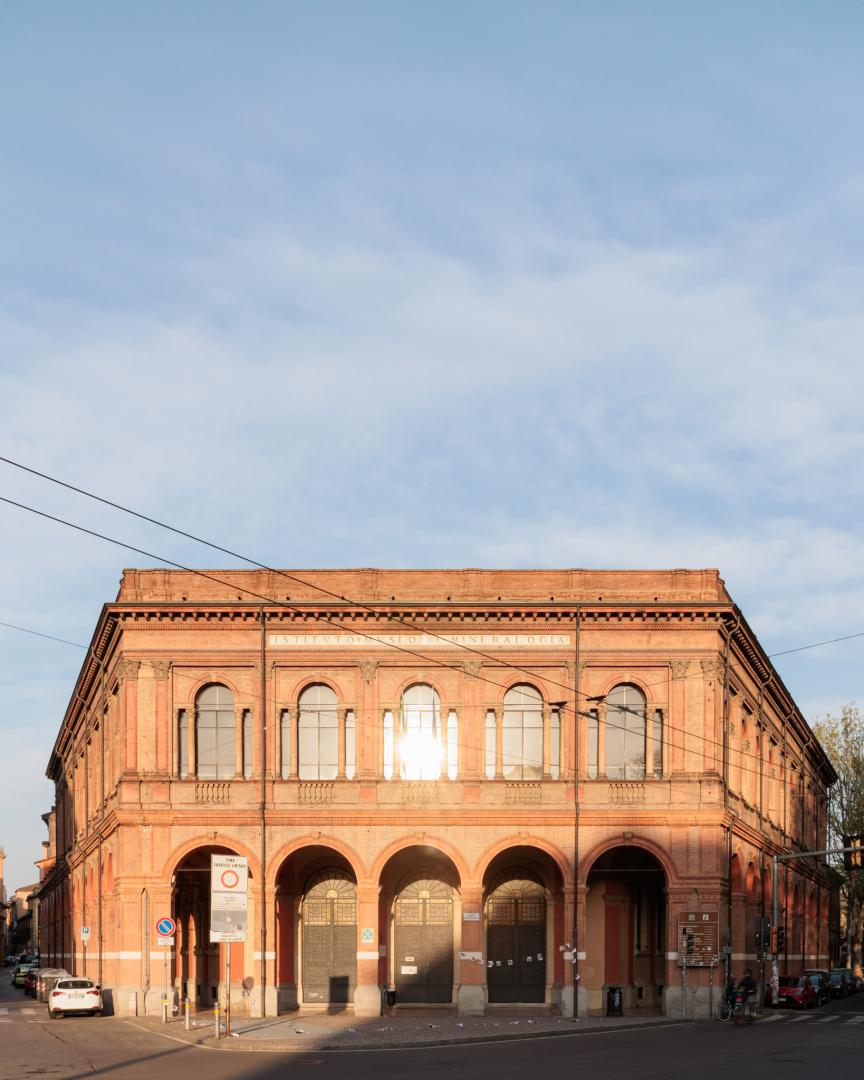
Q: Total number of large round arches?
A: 5